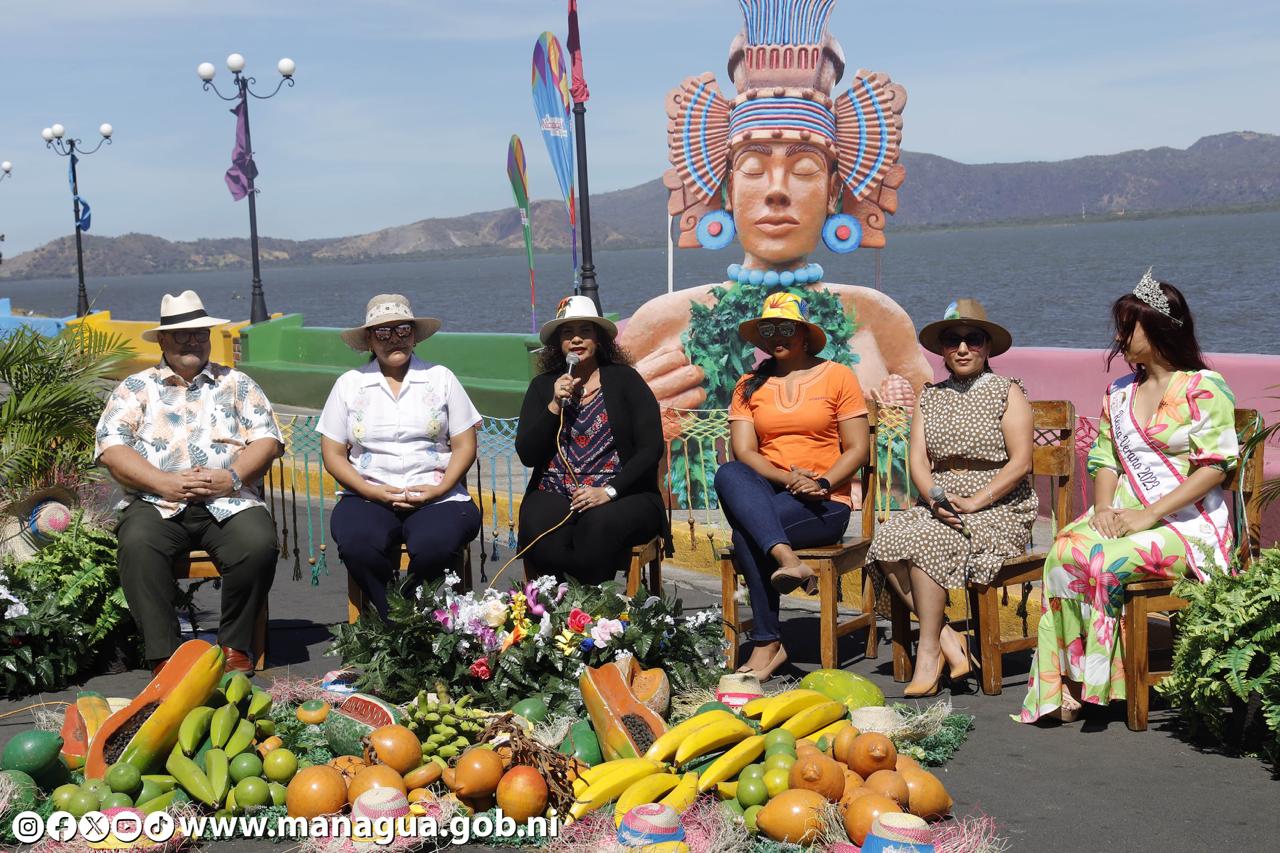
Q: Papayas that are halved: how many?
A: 2